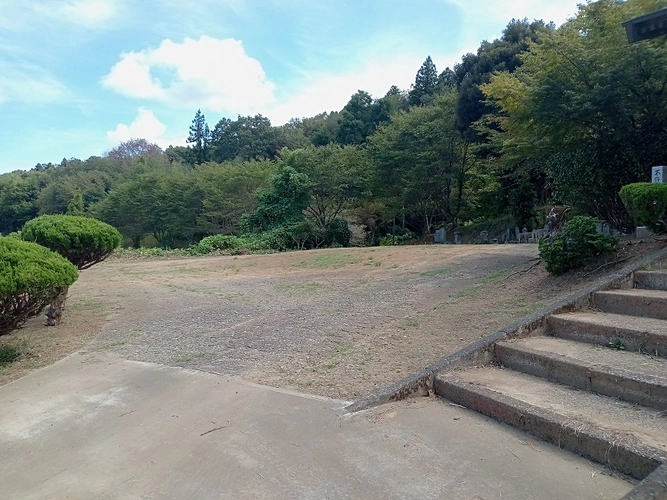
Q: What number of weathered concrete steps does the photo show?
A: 5